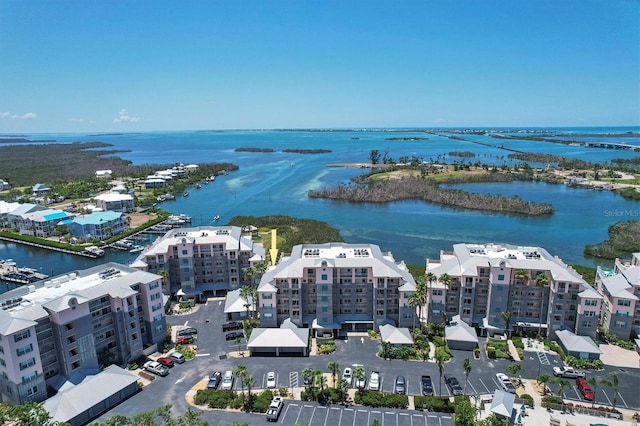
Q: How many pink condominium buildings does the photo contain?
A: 5